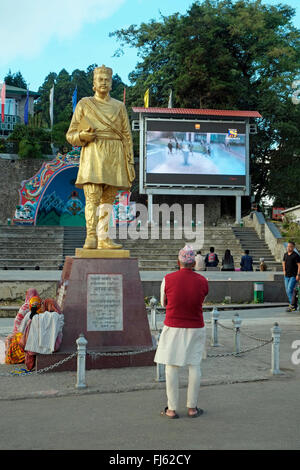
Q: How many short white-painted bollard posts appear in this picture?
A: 6